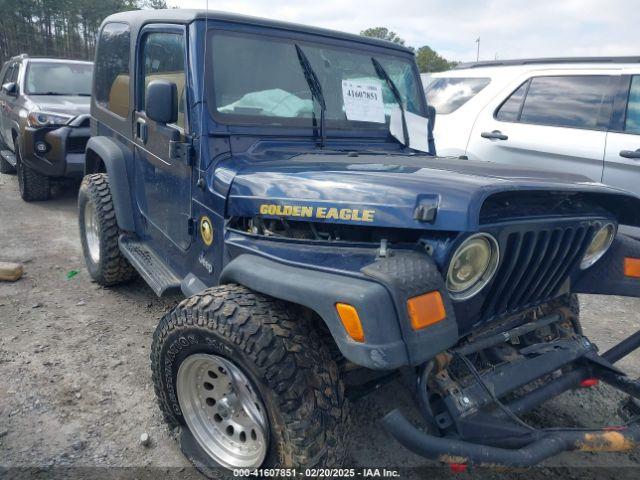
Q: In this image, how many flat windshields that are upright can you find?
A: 1